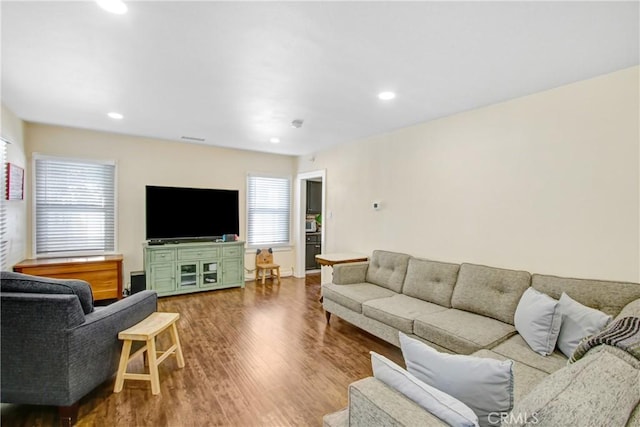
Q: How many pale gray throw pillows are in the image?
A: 4